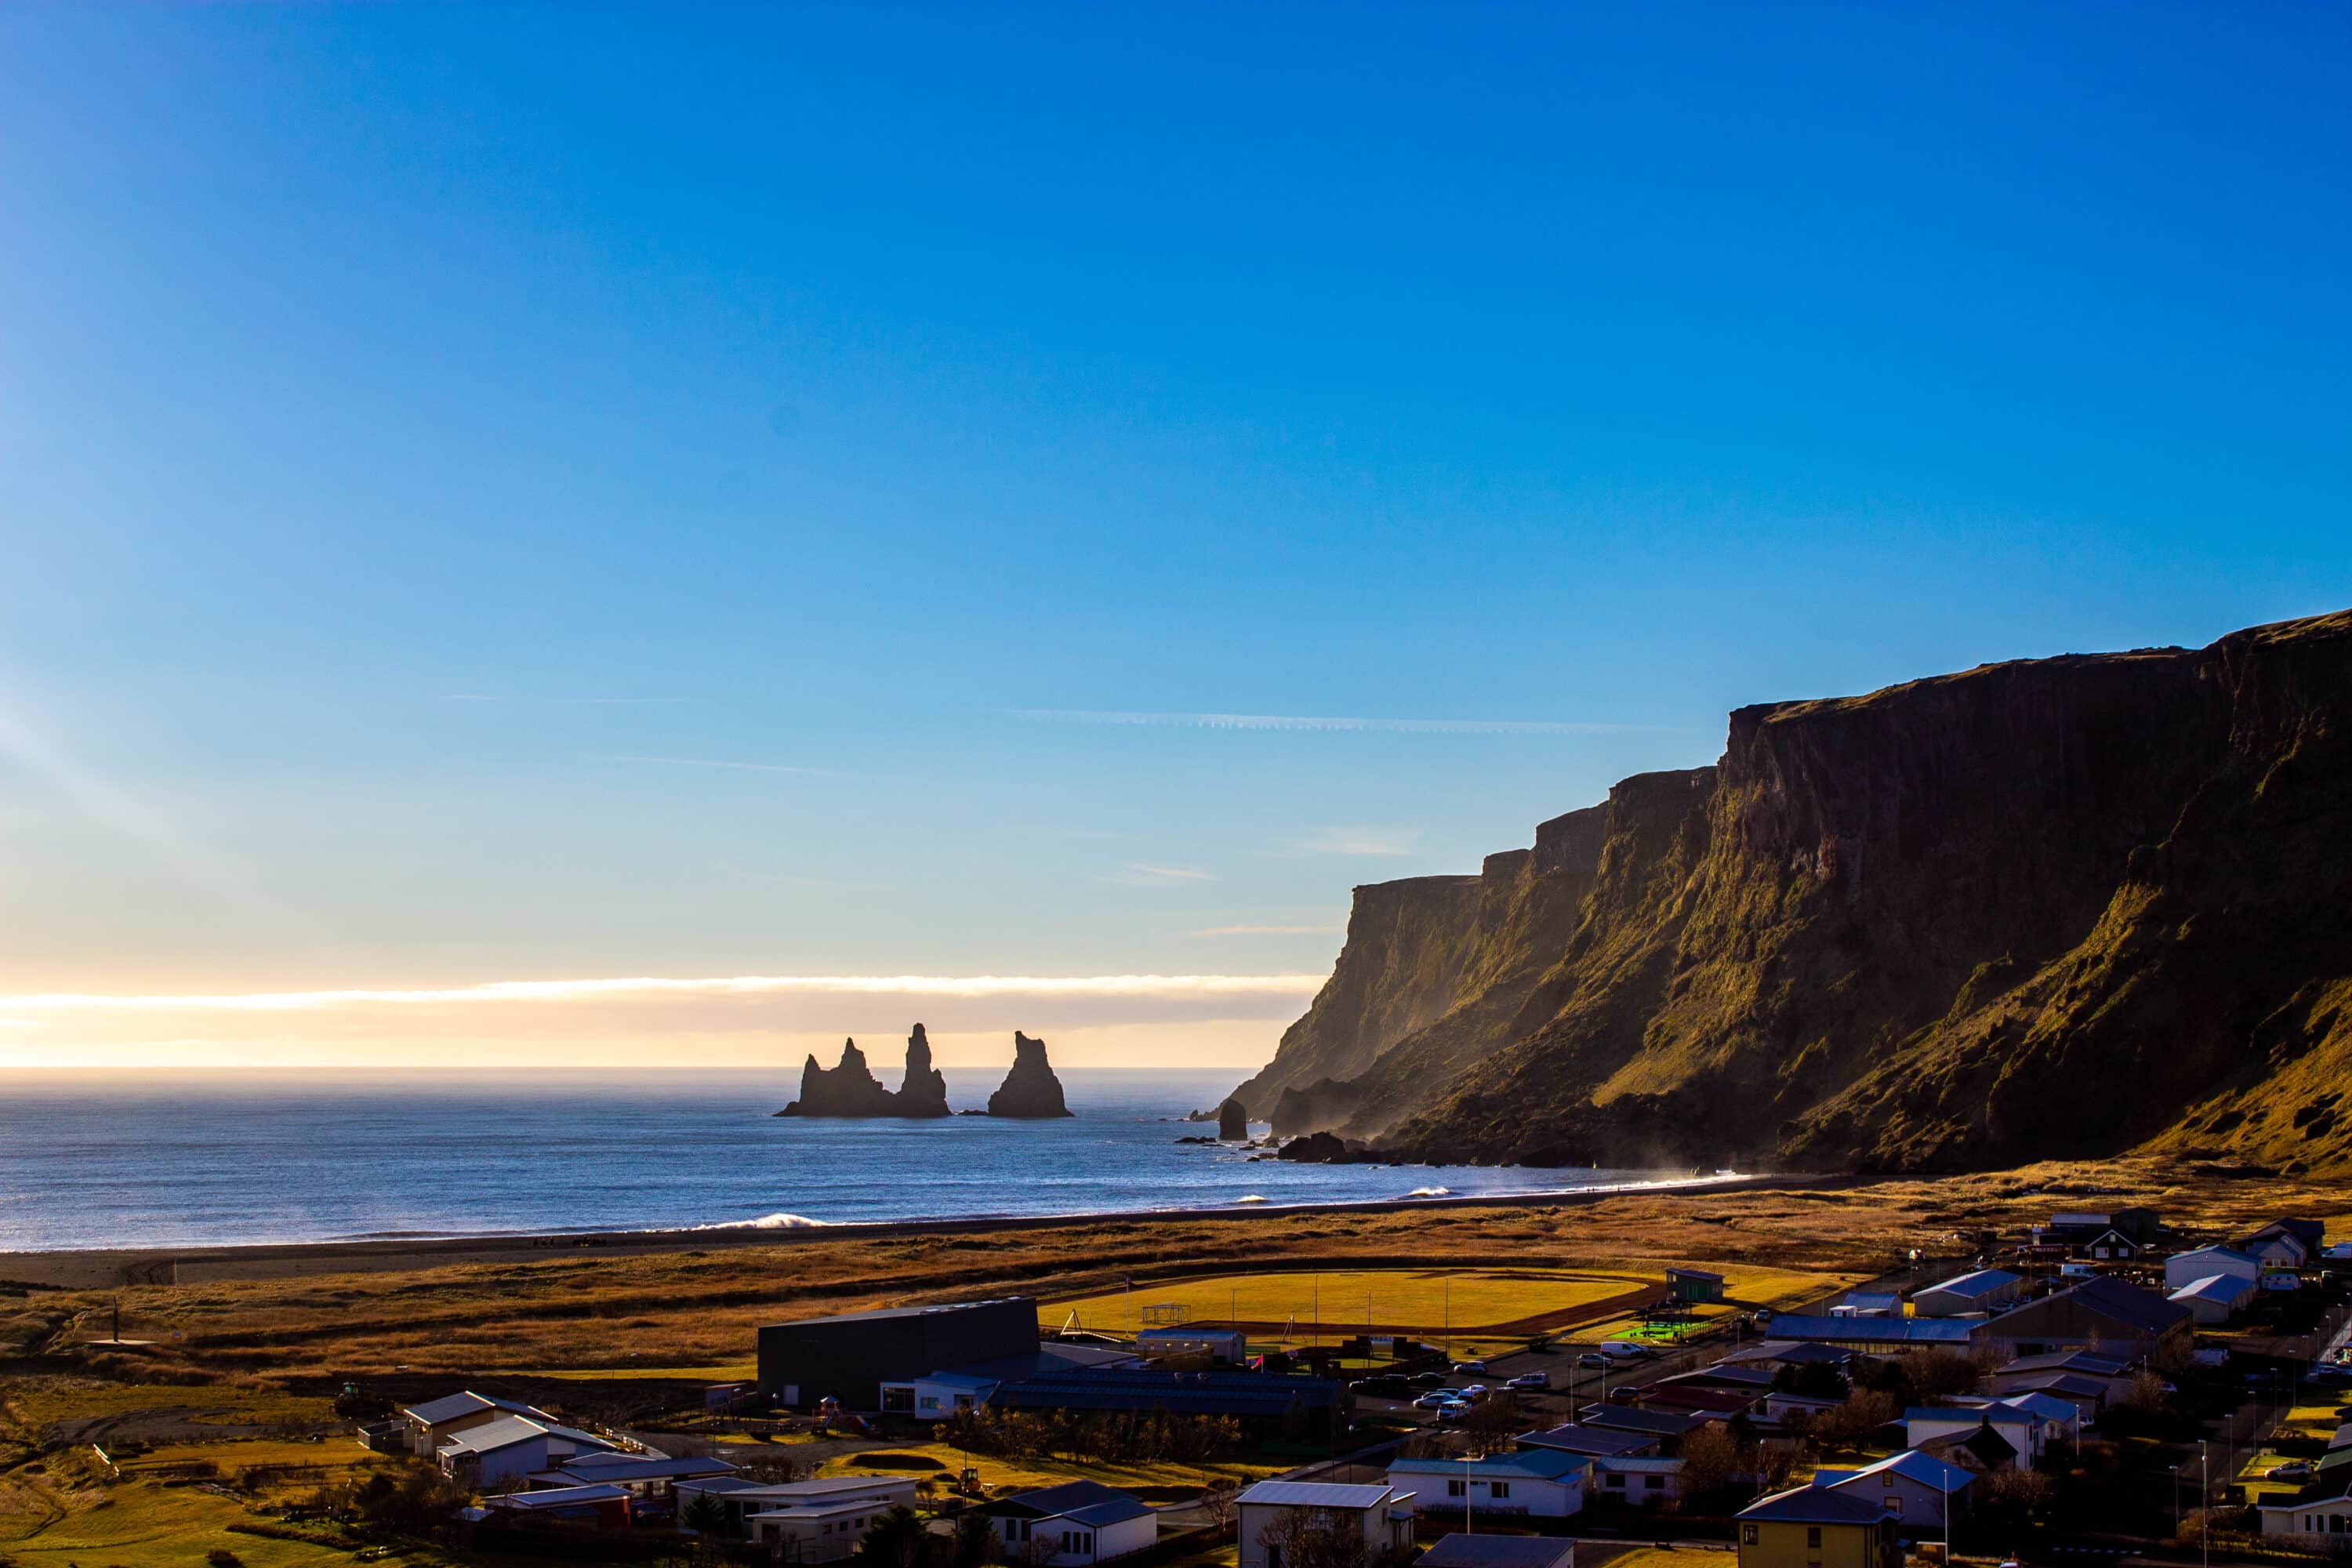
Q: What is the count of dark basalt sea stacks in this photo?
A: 3